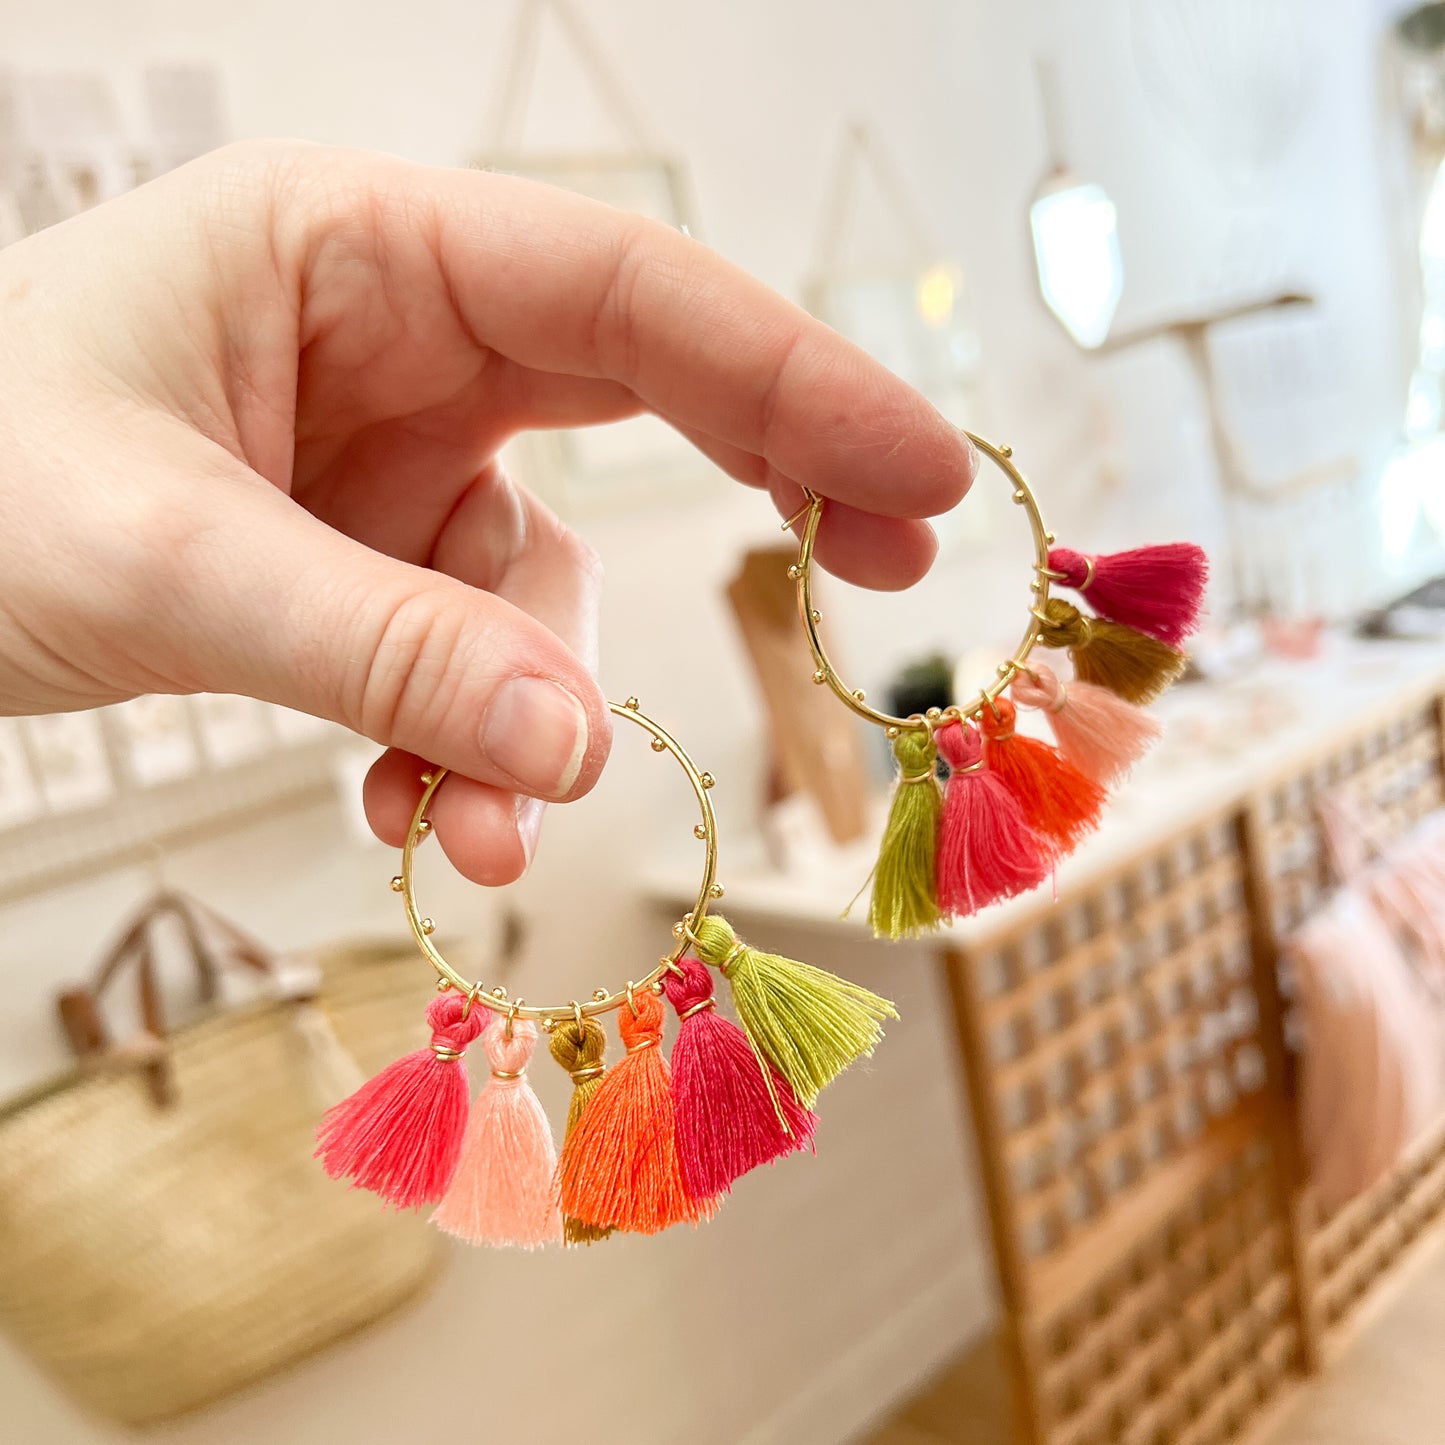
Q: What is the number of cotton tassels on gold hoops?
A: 12